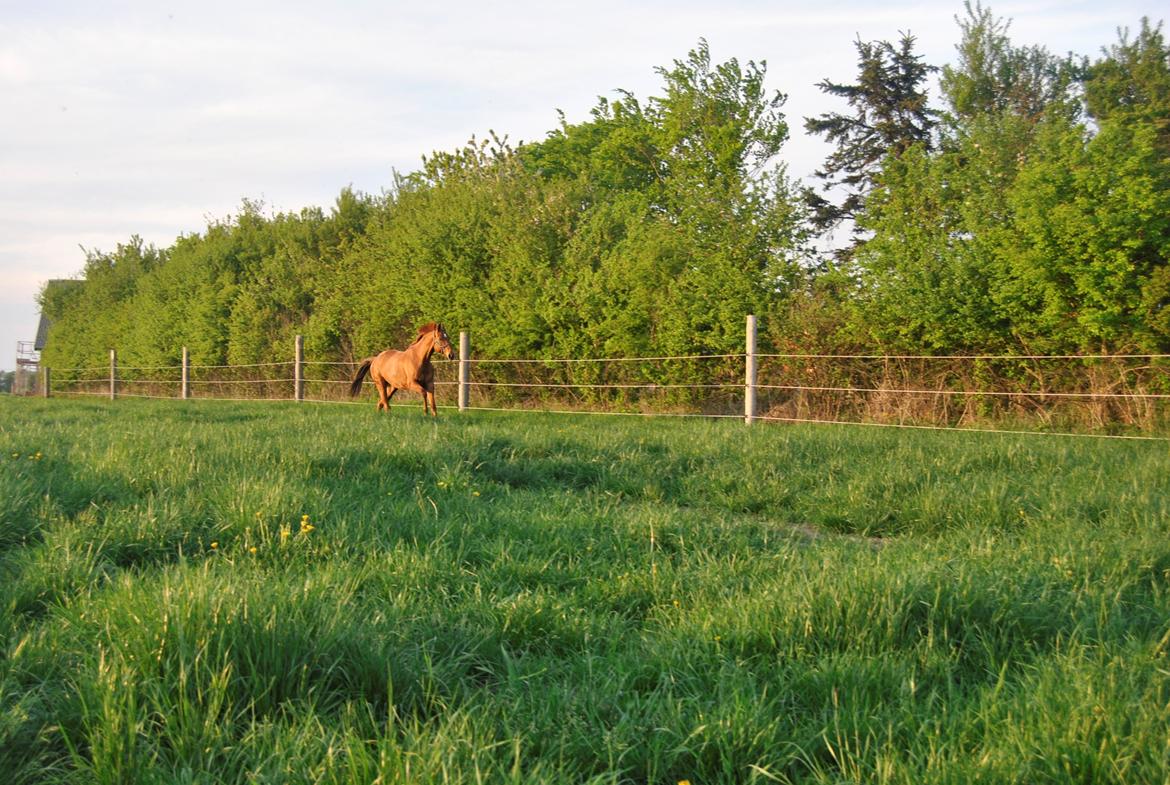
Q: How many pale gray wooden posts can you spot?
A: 6